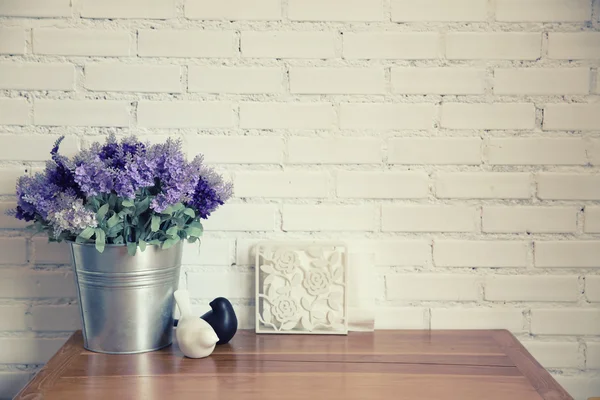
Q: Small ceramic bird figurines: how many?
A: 2